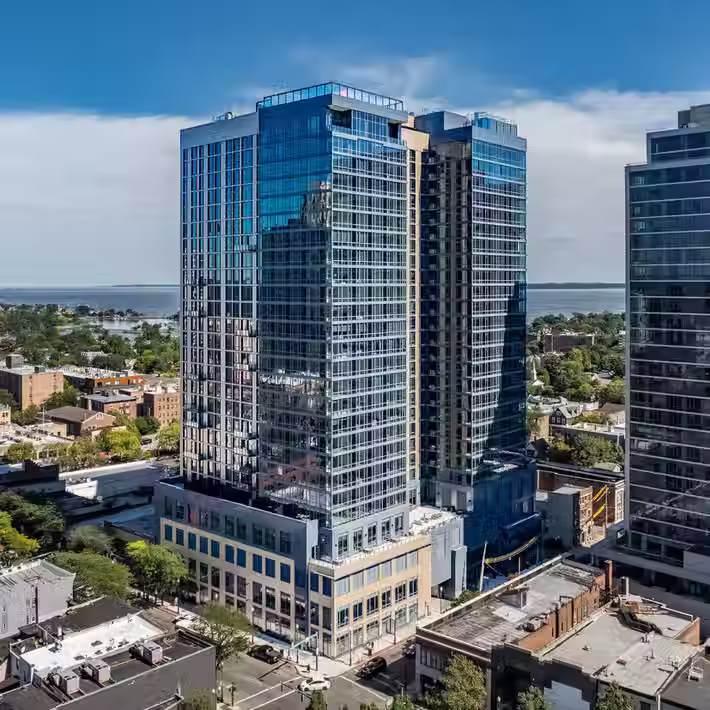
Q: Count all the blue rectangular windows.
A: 12